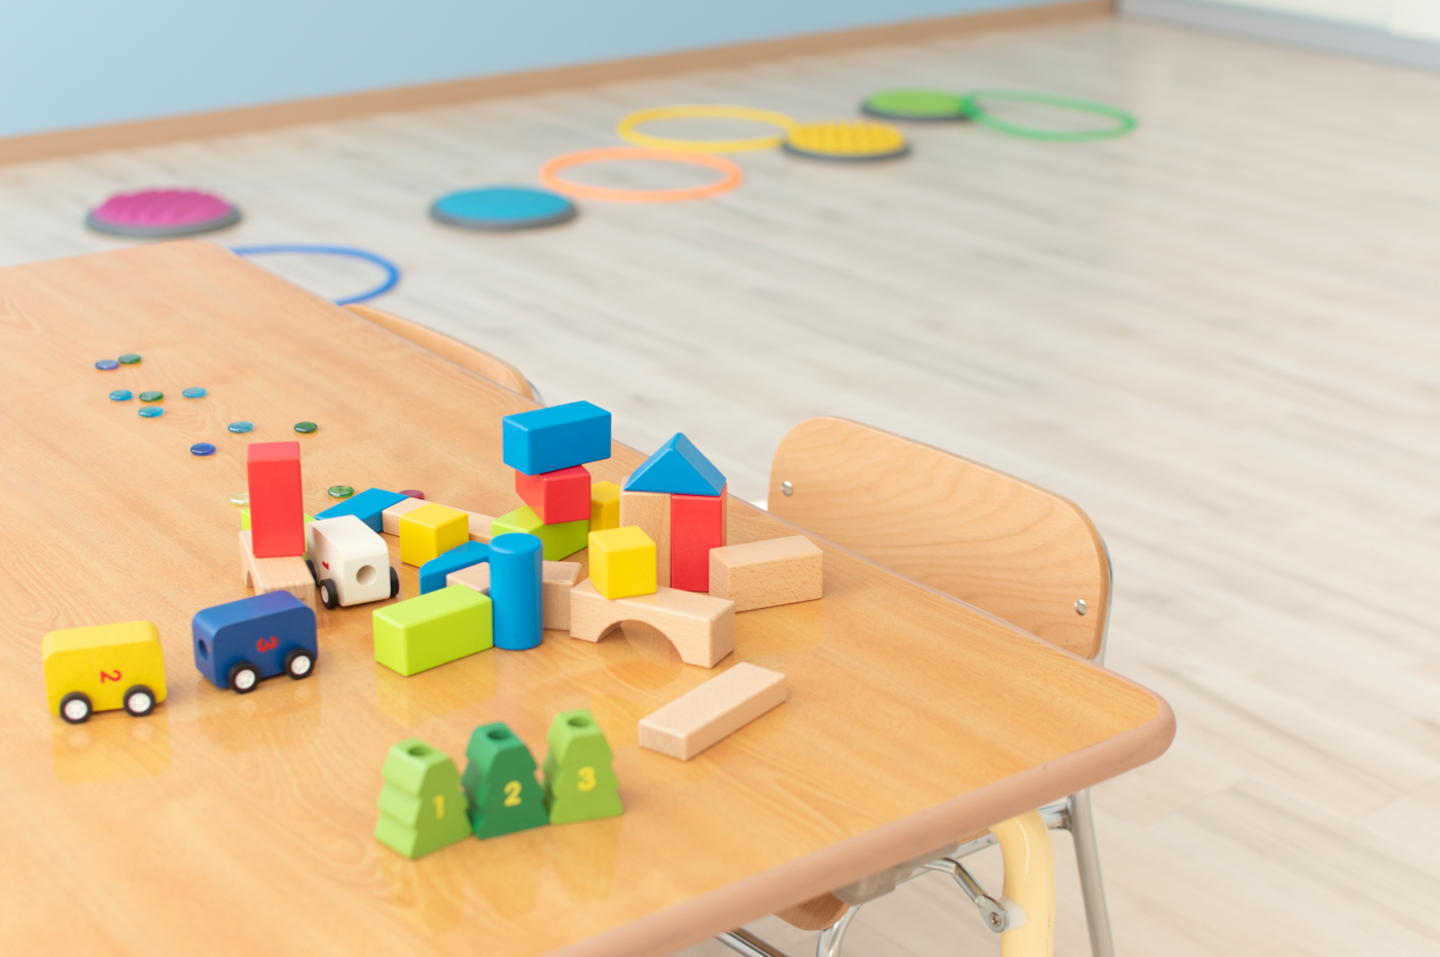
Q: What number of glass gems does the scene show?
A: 12